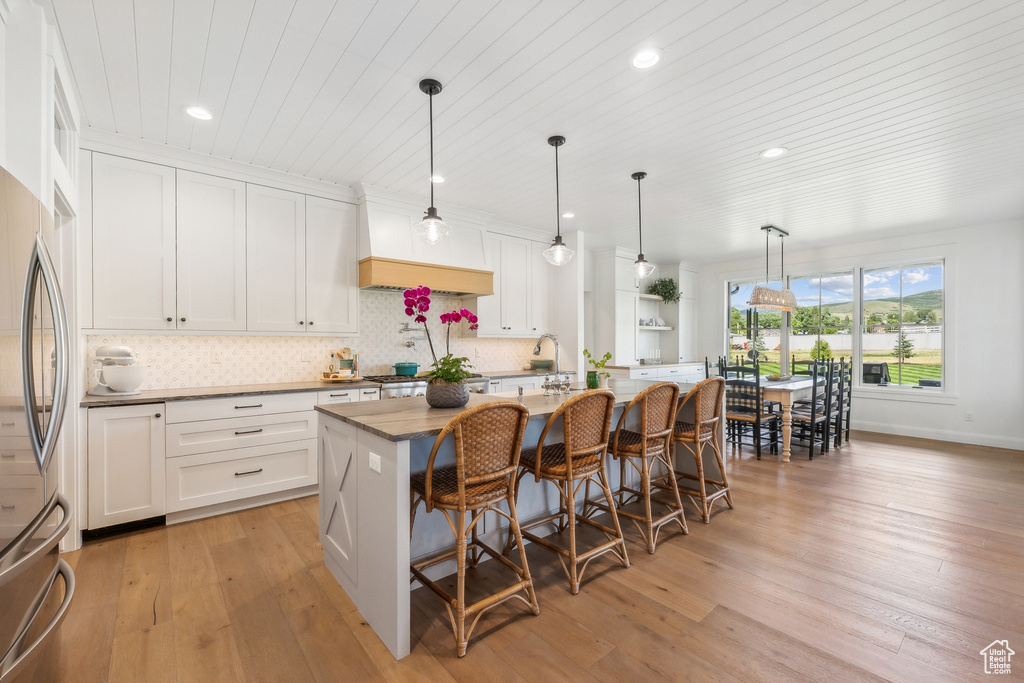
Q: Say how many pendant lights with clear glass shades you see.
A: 3